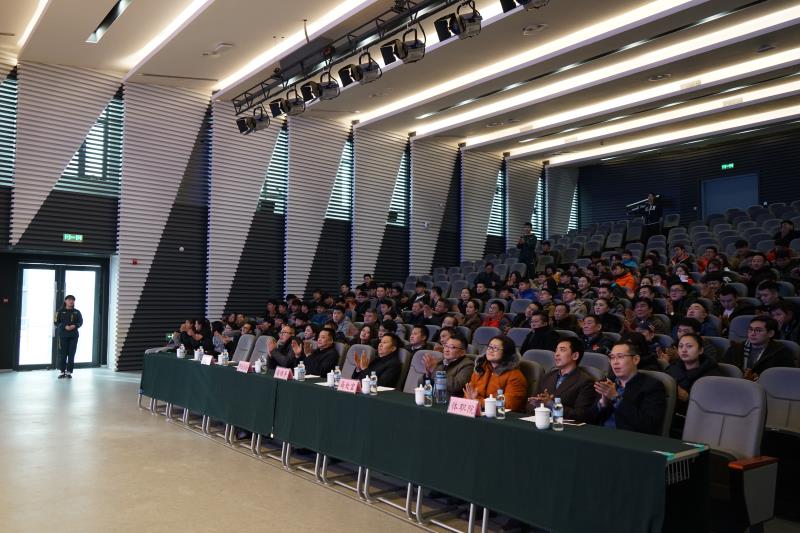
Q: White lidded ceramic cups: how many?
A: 10